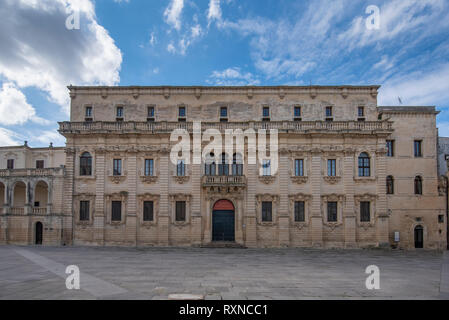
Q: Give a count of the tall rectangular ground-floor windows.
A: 8